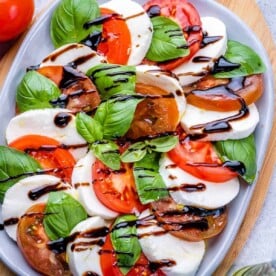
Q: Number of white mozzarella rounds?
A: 11